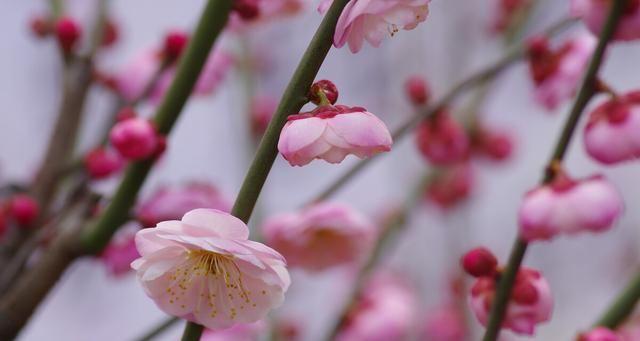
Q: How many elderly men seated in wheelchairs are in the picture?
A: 0